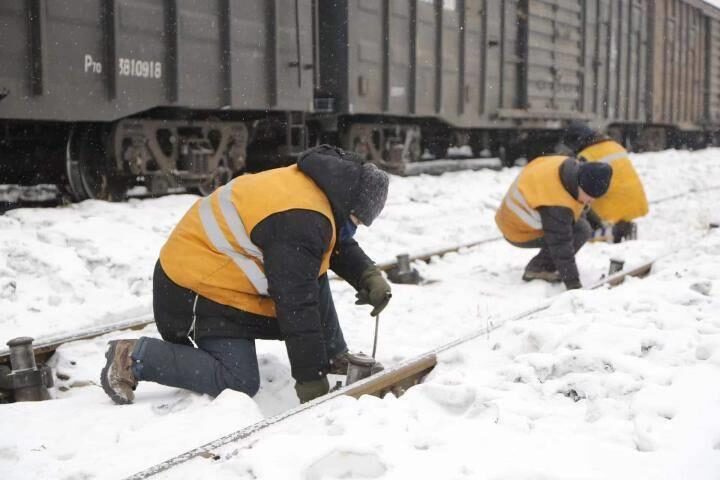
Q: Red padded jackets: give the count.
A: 0